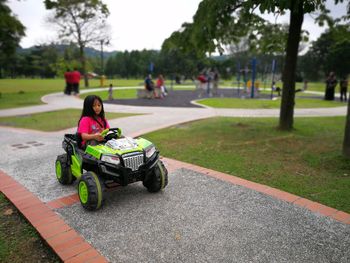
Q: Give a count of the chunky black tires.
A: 3